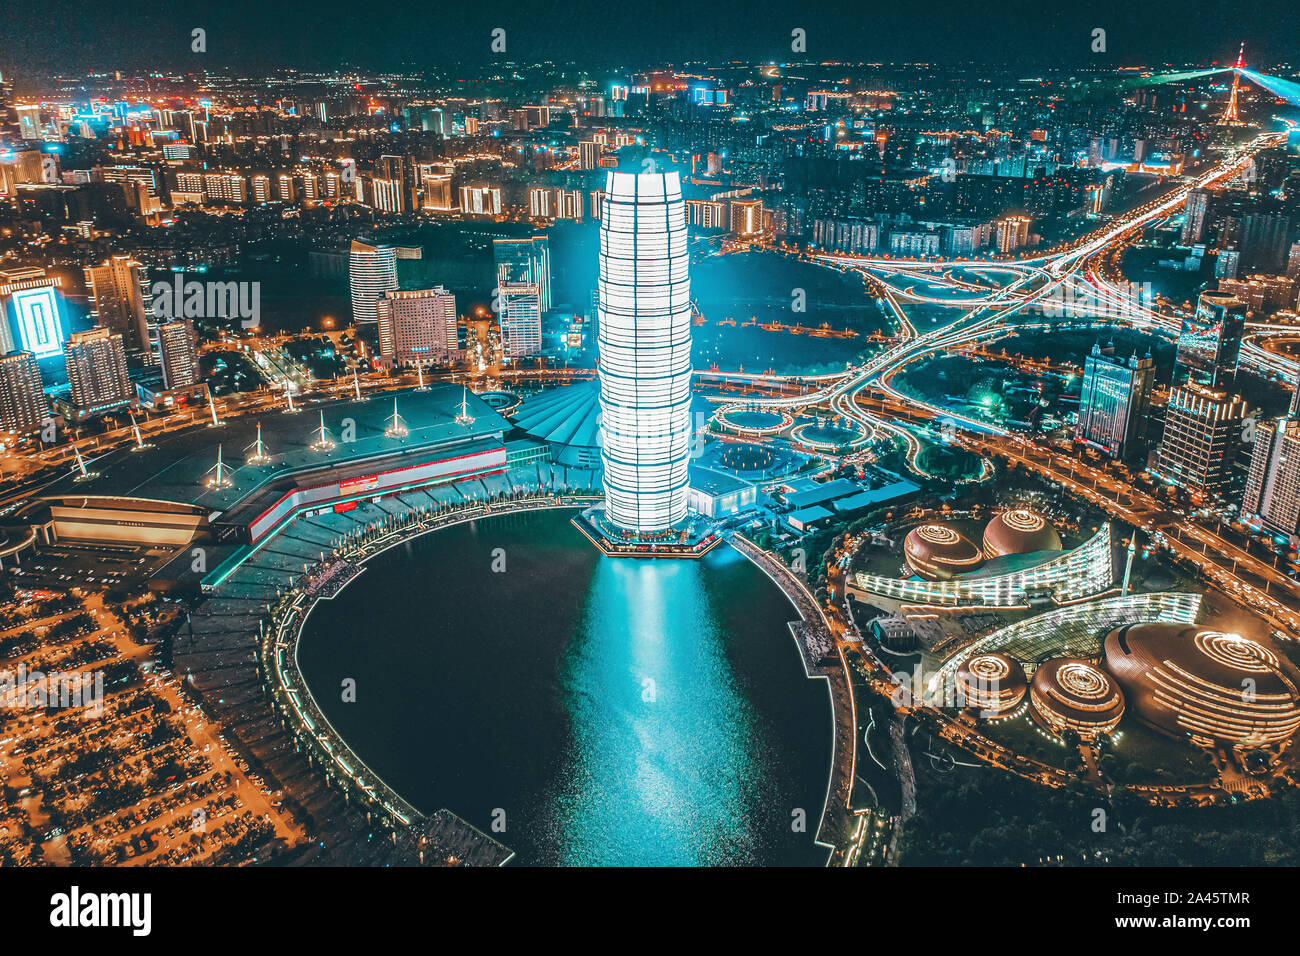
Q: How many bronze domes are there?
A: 5